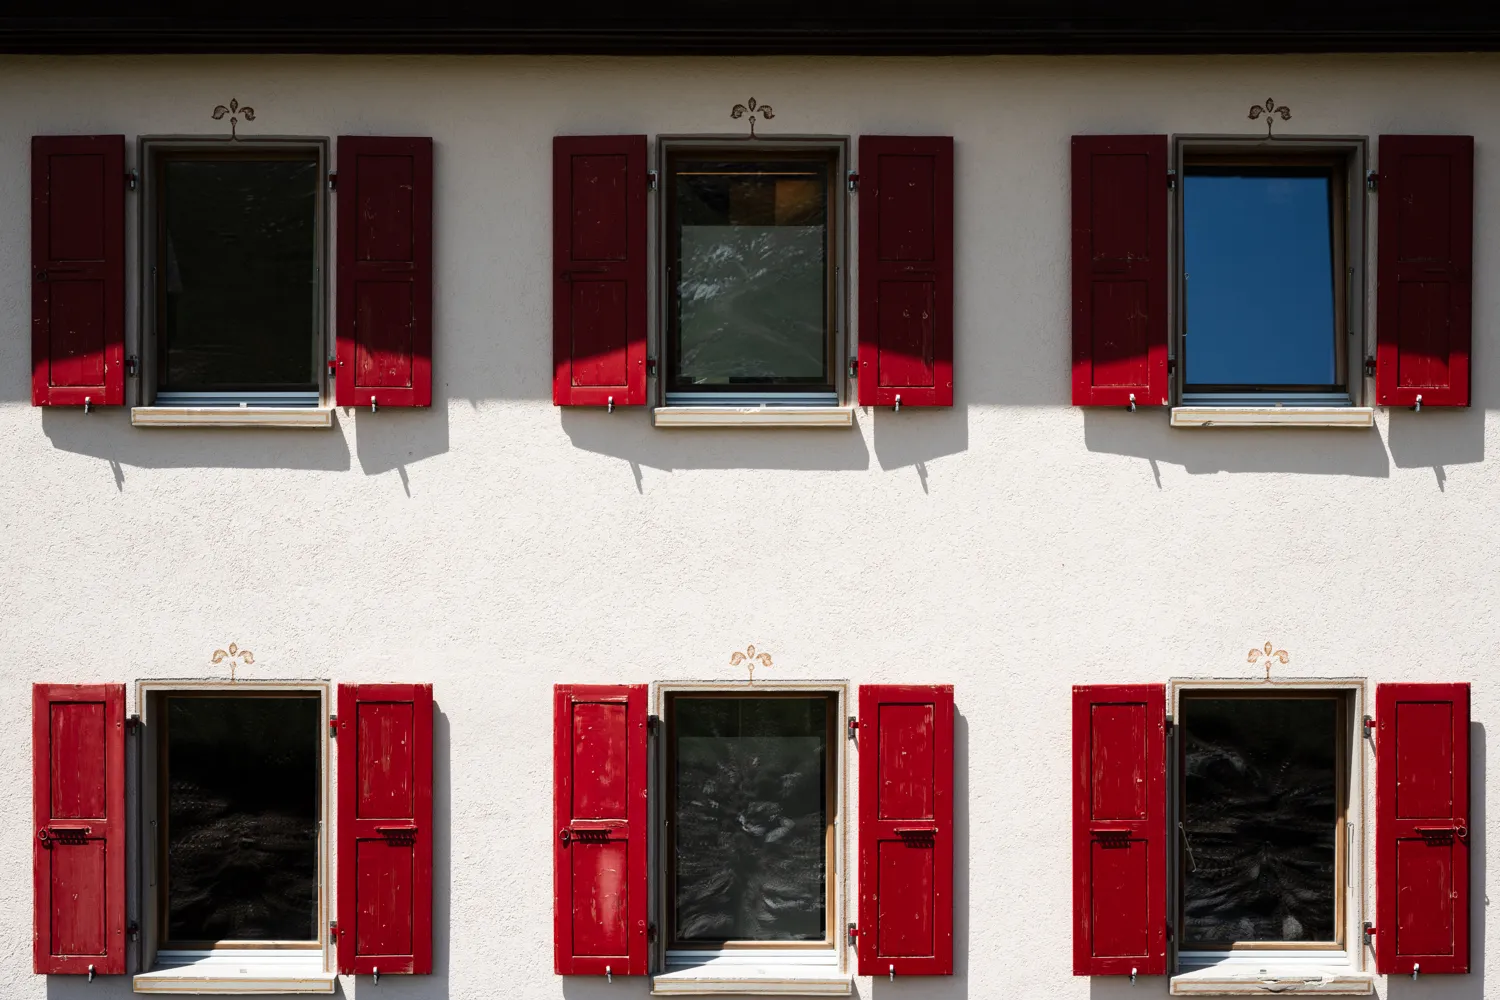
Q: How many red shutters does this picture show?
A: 12